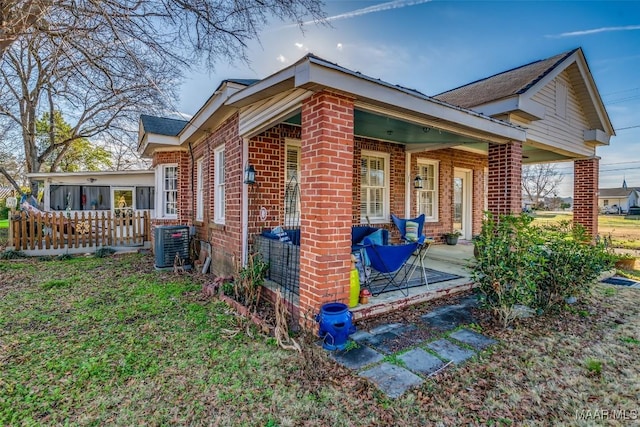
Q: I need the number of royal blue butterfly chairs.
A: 2